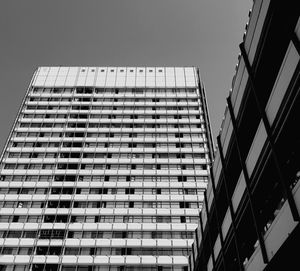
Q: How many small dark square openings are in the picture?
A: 9